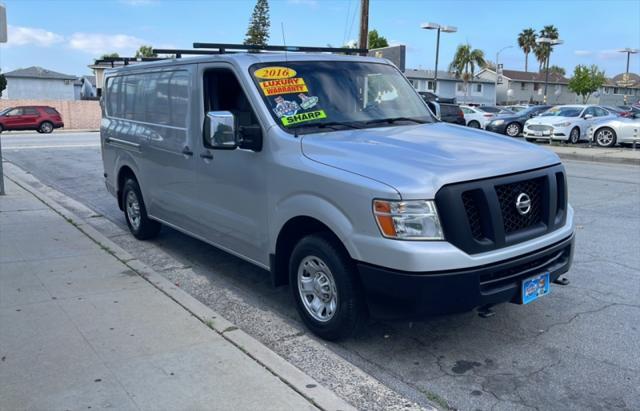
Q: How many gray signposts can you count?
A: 1